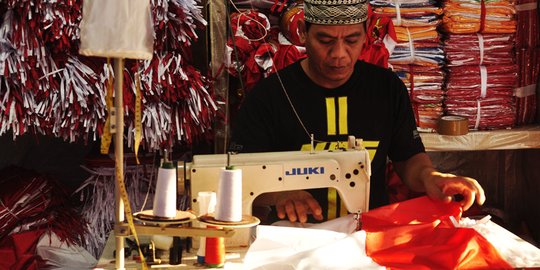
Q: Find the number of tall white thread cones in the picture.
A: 2